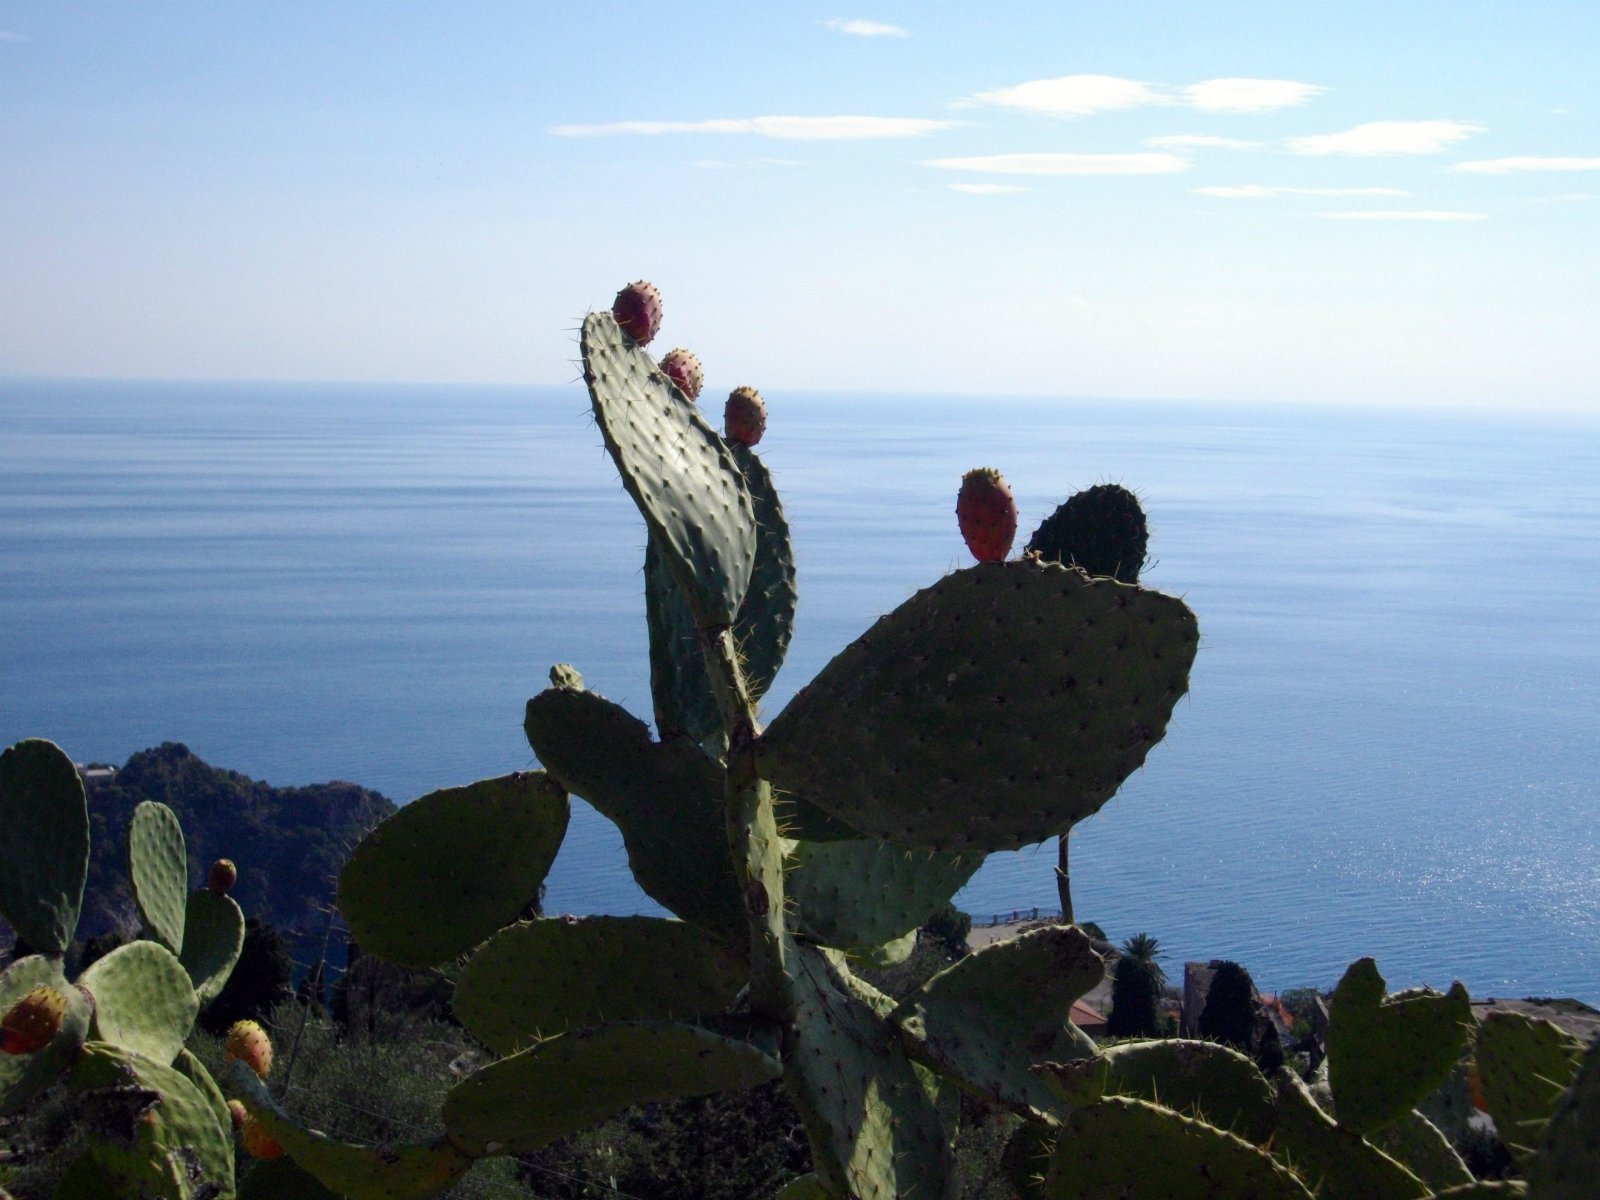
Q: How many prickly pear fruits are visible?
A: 9